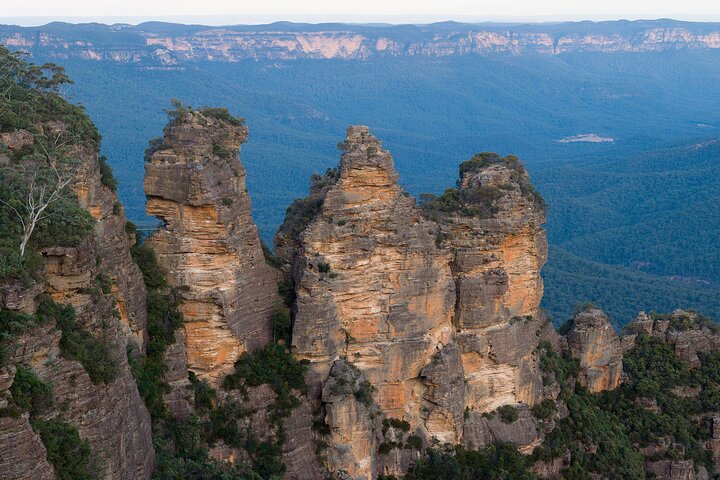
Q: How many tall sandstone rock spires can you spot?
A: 3